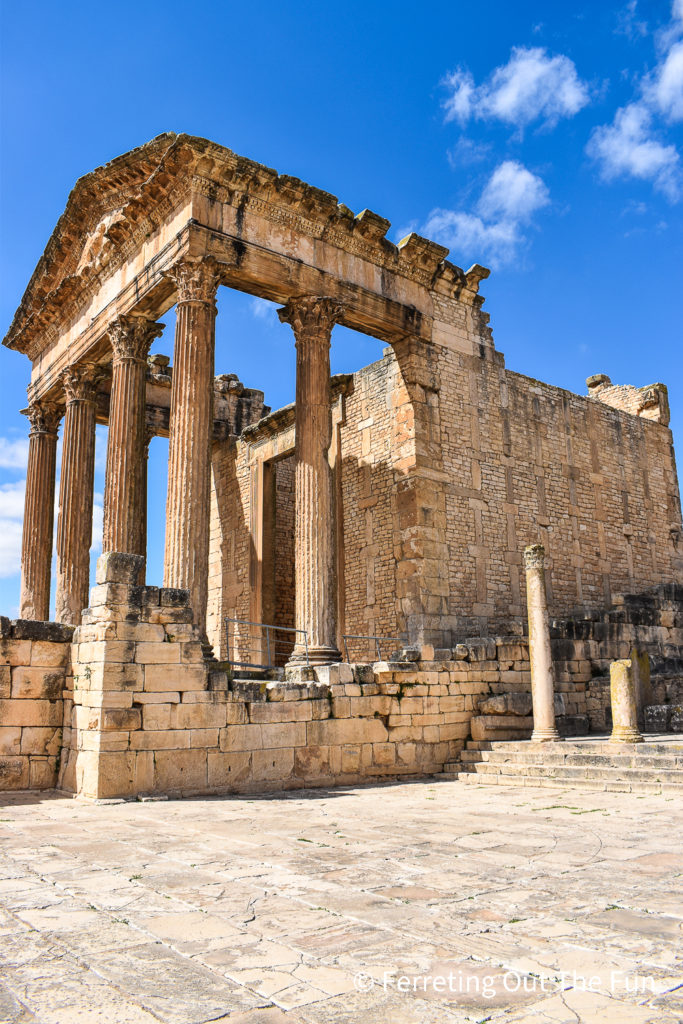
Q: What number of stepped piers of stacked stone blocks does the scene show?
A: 1